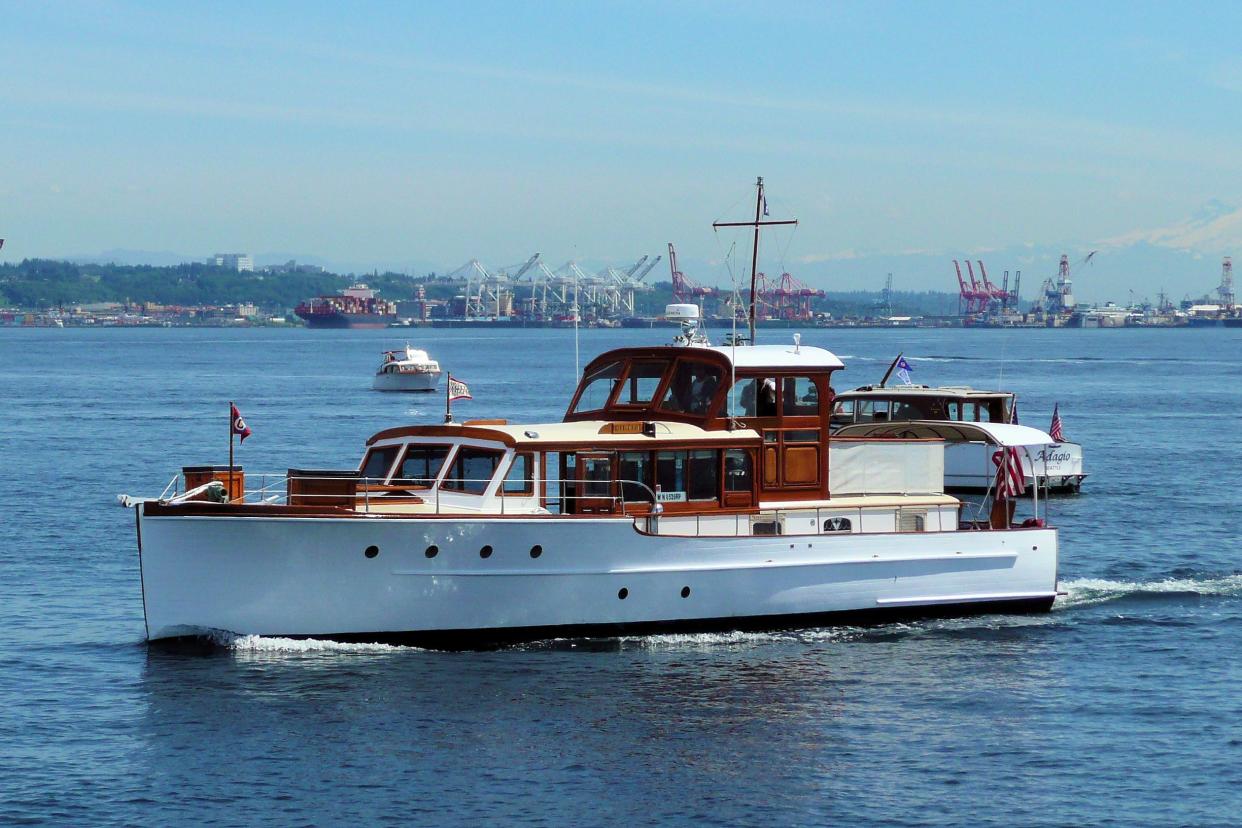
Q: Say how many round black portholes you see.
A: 6